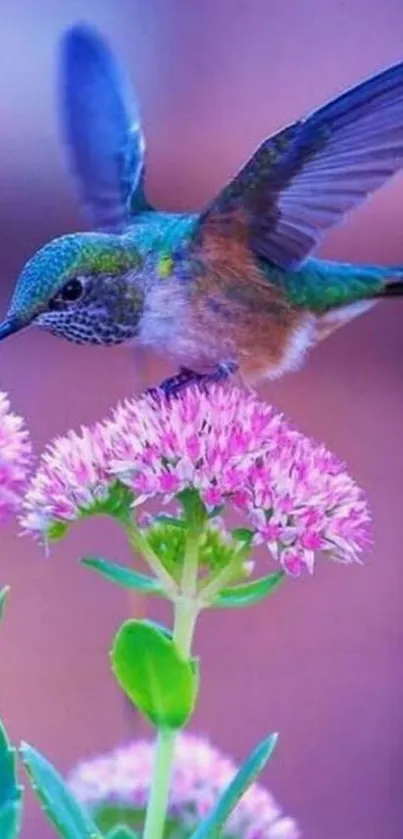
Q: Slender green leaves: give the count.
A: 4